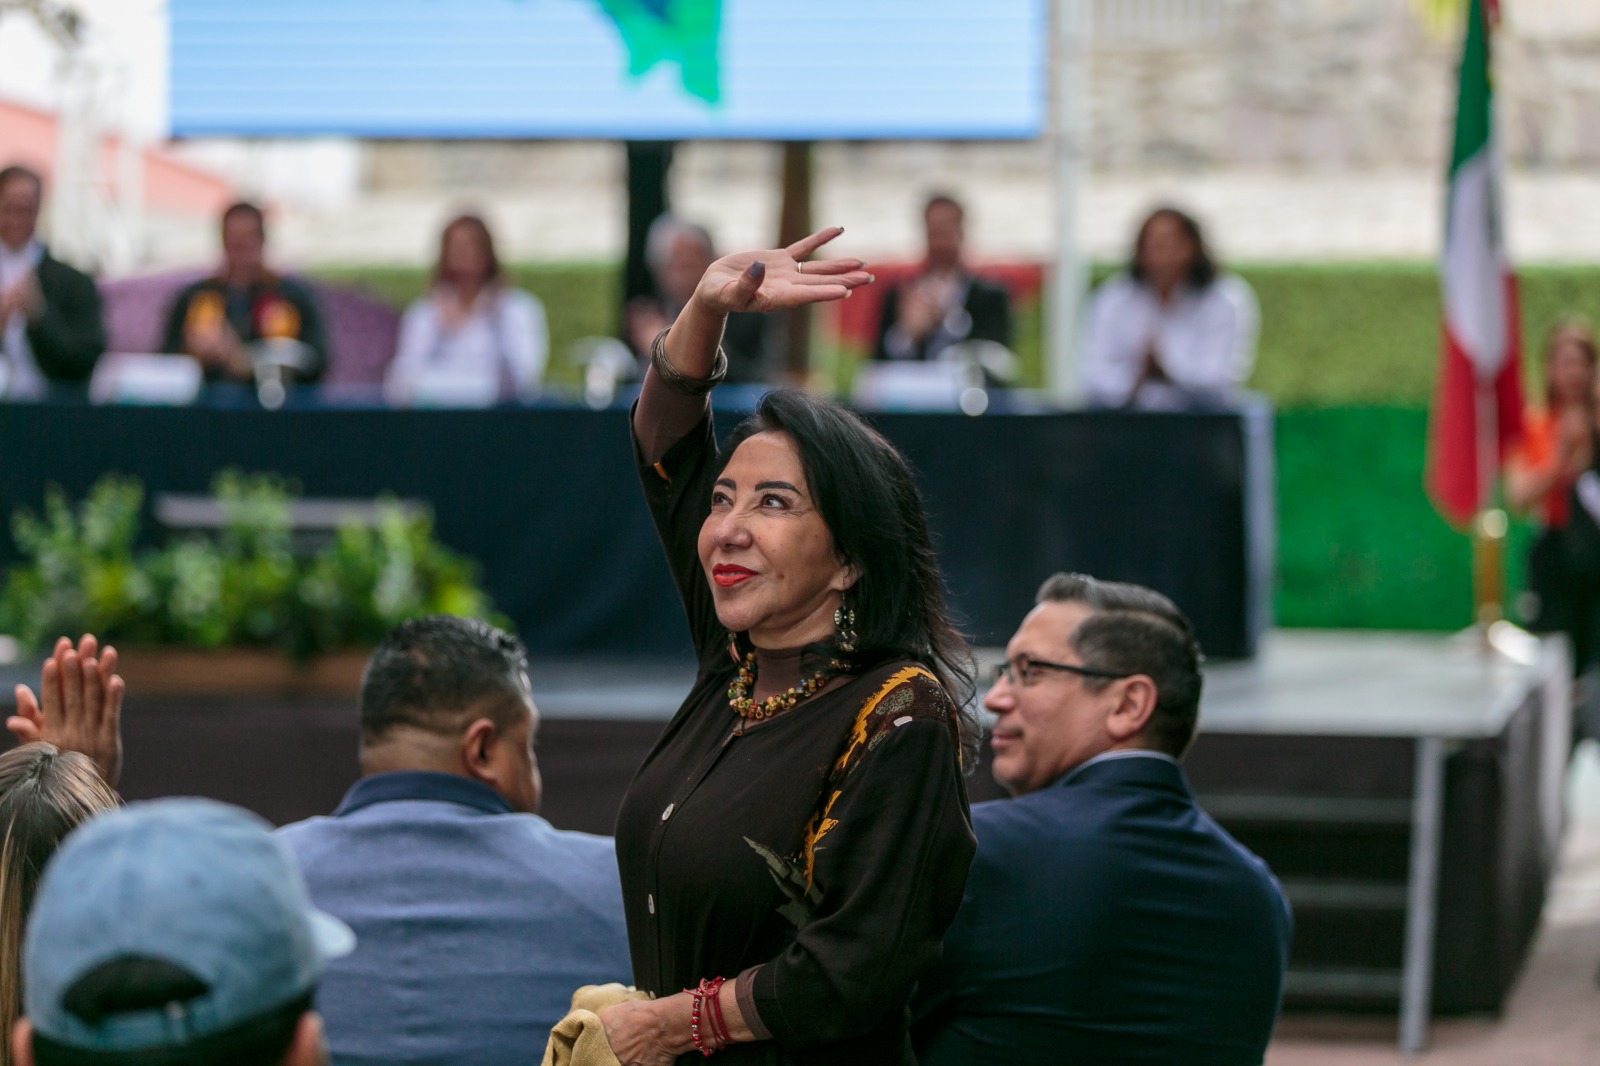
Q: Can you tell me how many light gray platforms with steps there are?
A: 1